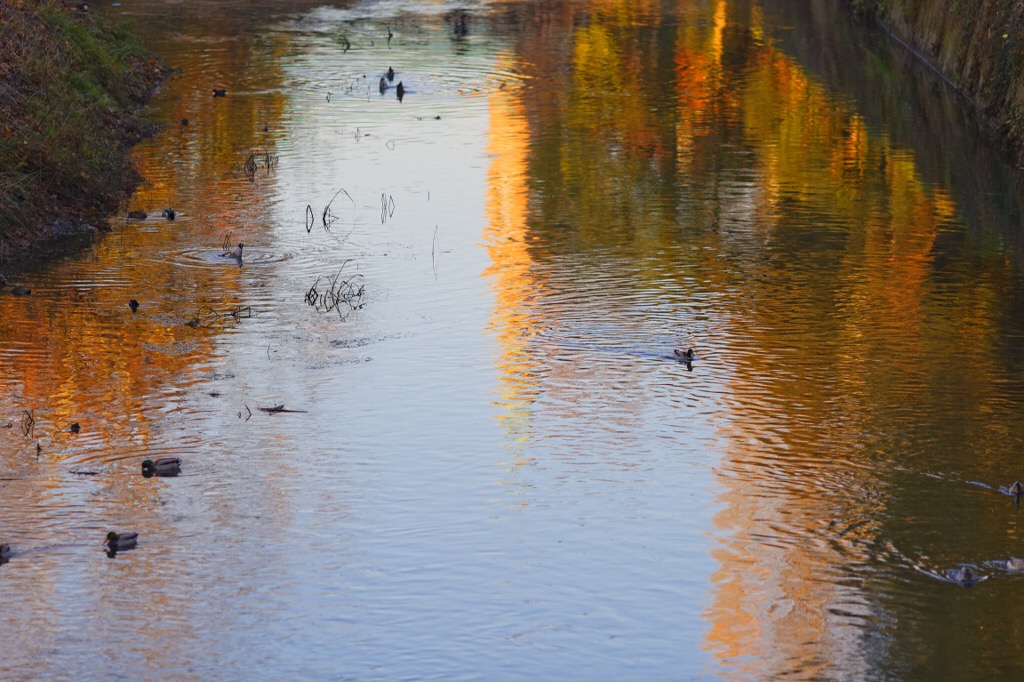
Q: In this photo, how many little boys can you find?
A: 0